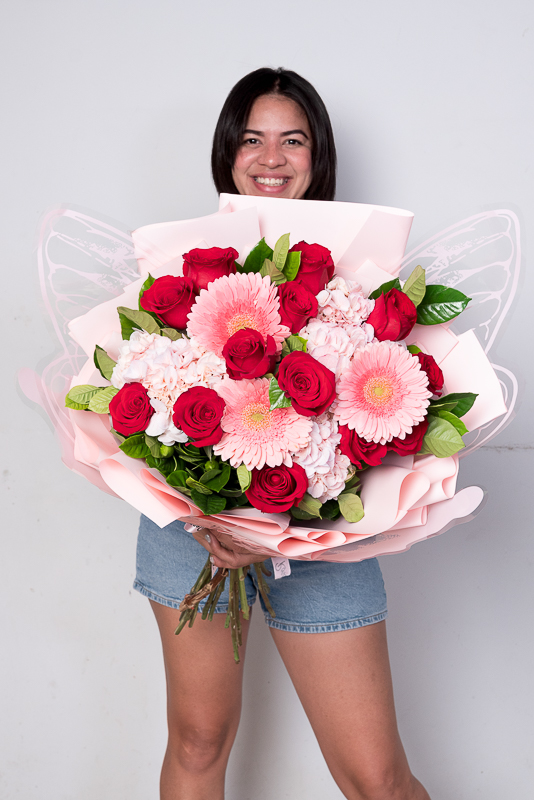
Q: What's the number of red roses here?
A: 13